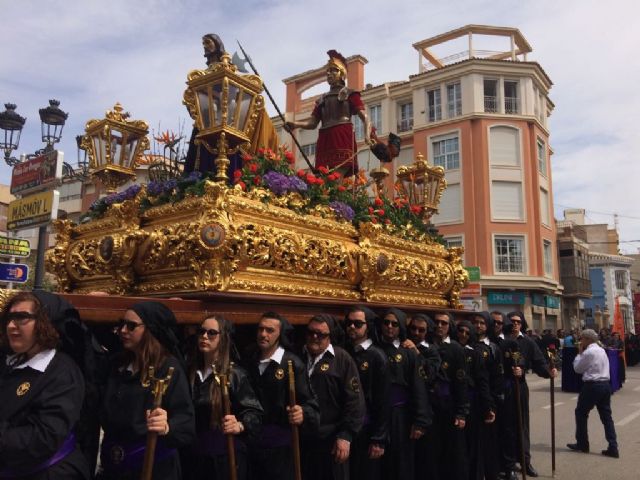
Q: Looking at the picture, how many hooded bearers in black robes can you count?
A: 13